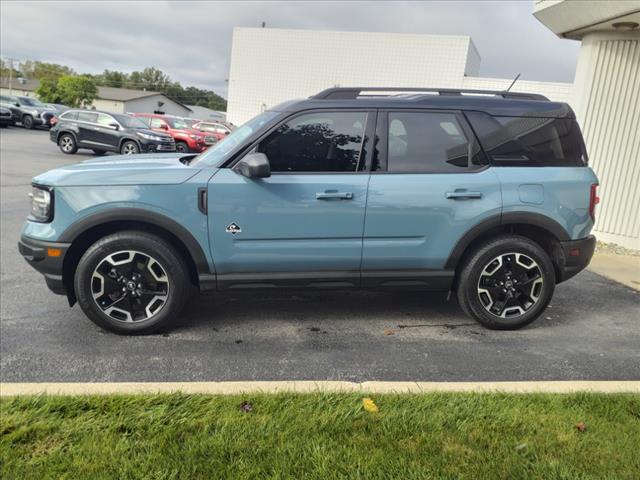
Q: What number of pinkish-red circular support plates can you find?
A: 0